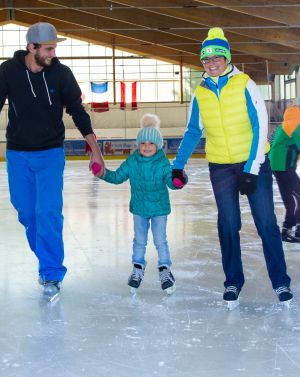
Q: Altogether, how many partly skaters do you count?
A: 1